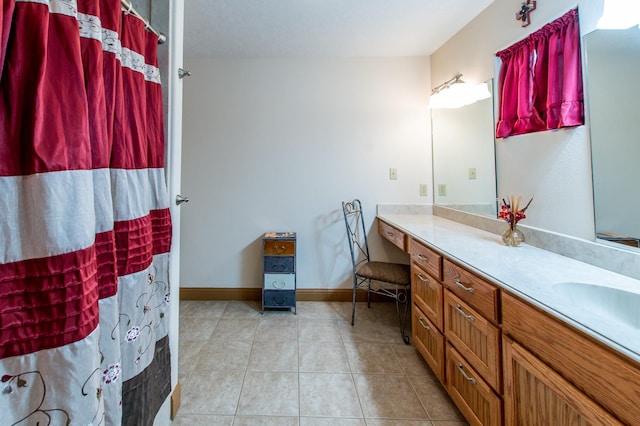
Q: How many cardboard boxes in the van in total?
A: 0